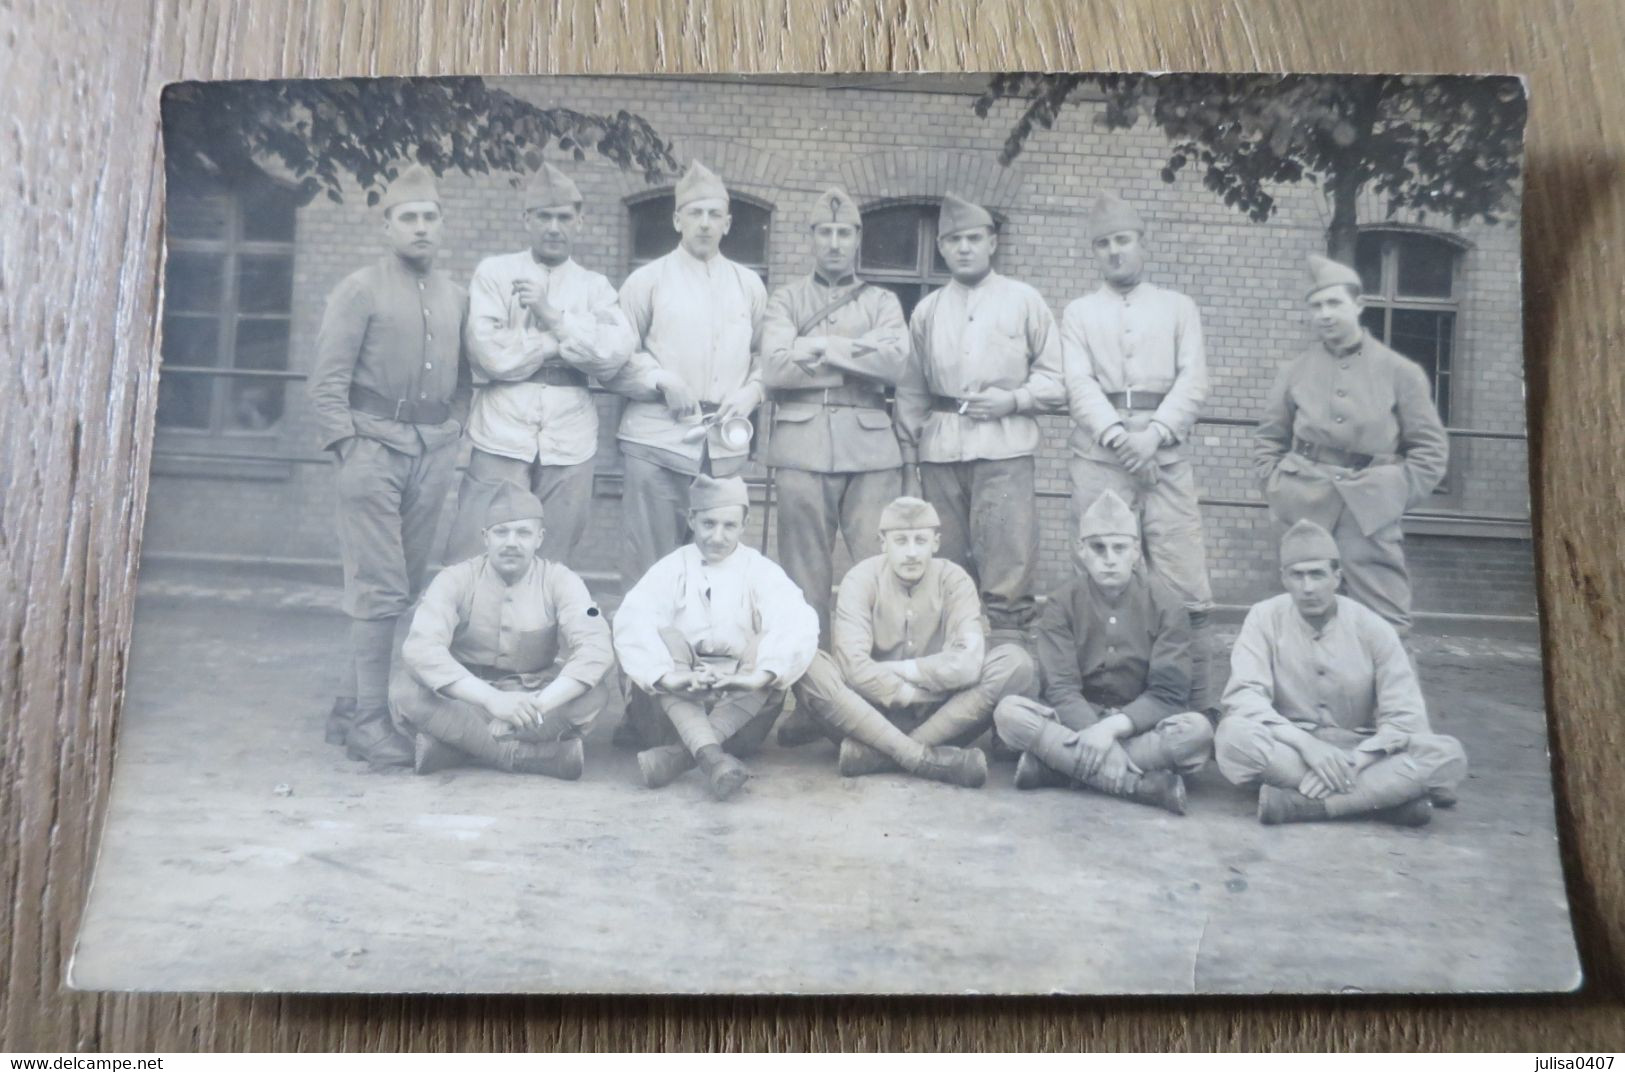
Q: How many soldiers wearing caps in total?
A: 12